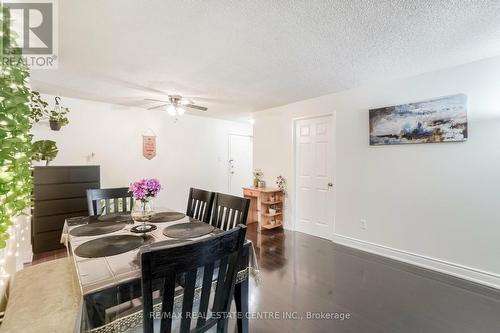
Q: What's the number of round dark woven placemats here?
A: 6